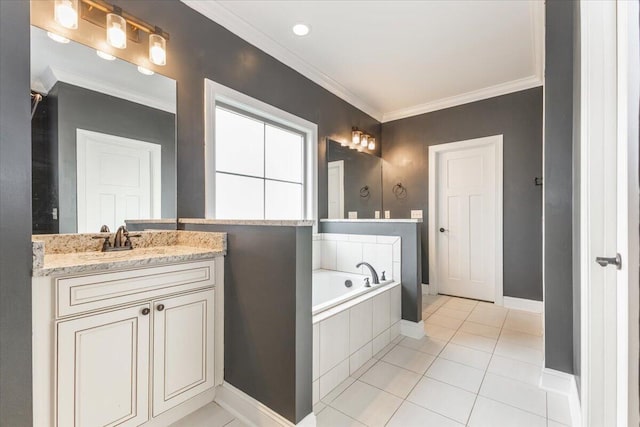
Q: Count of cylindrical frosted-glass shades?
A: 6